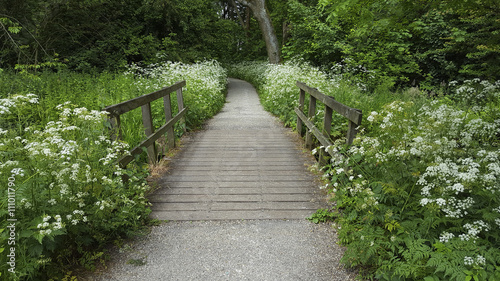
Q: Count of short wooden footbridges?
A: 1